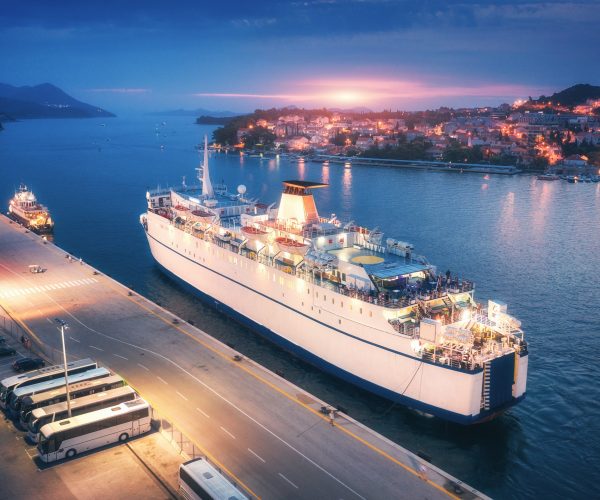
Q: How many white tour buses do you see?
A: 6